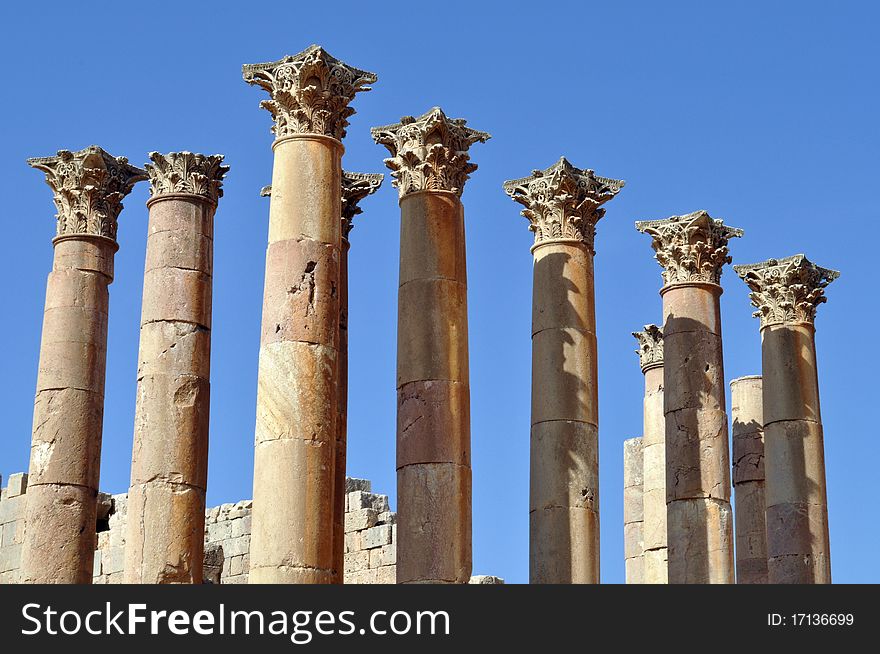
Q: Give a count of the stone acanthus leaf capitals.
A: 9